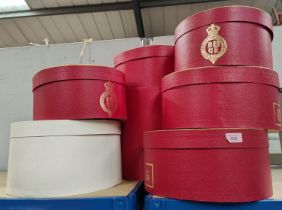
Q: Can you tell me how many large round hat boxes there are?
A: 6